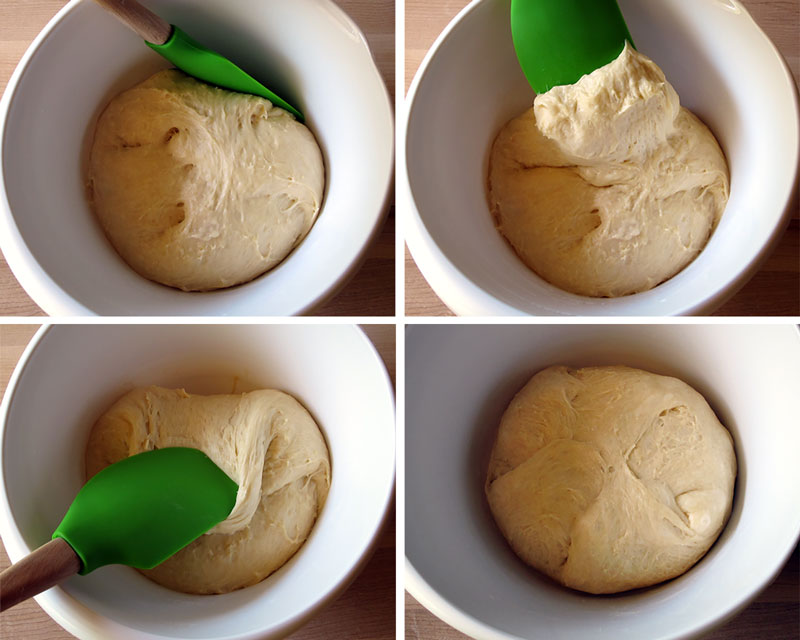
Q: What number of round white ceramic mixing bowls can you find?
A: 4